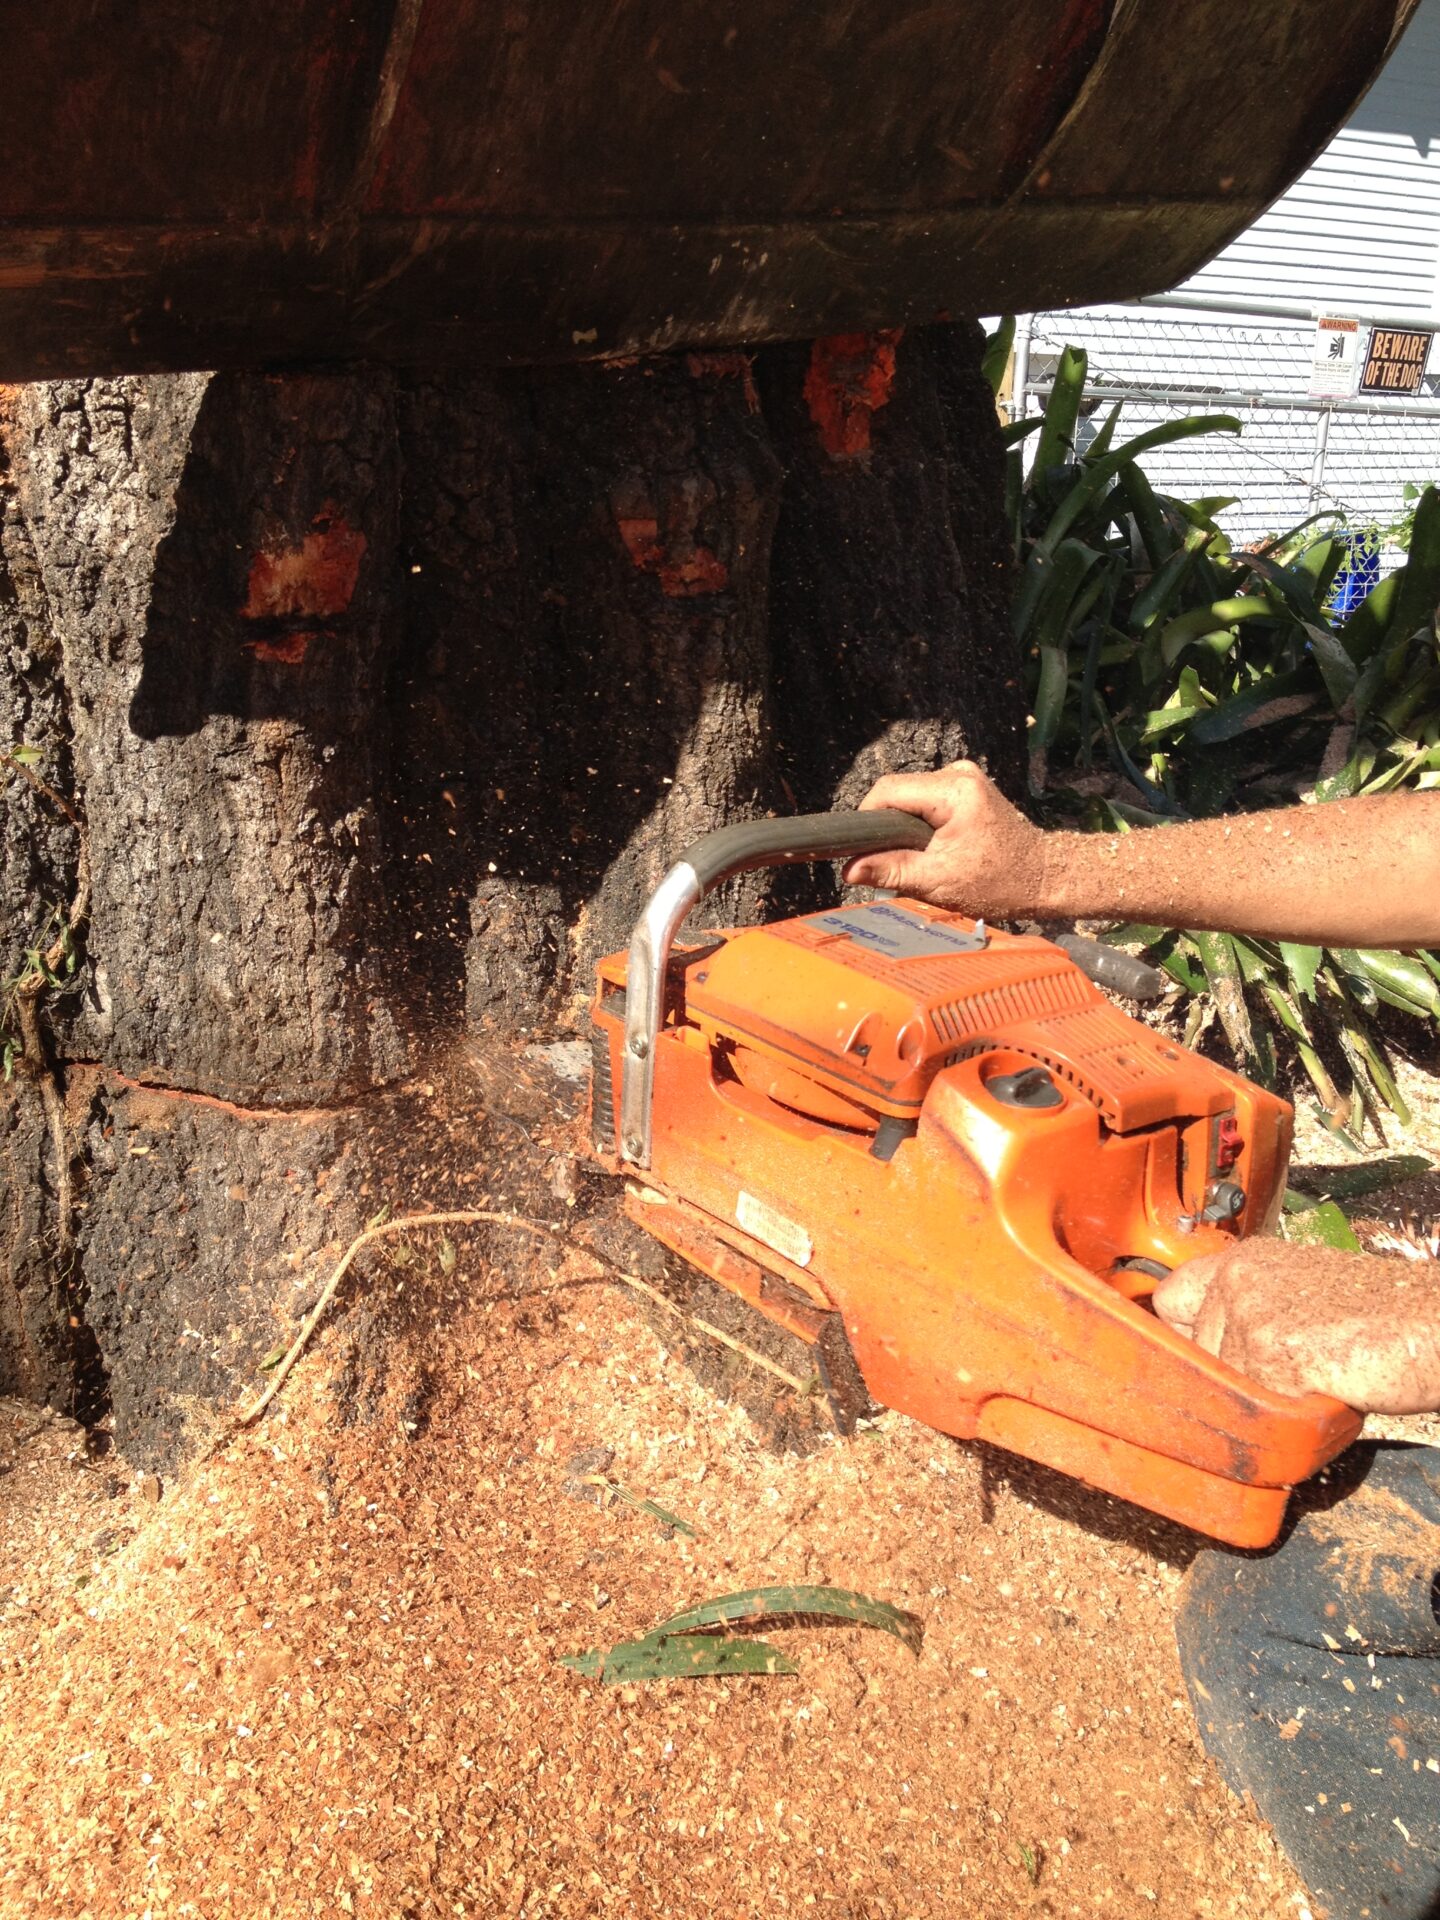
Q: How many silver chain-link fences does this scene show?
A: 1